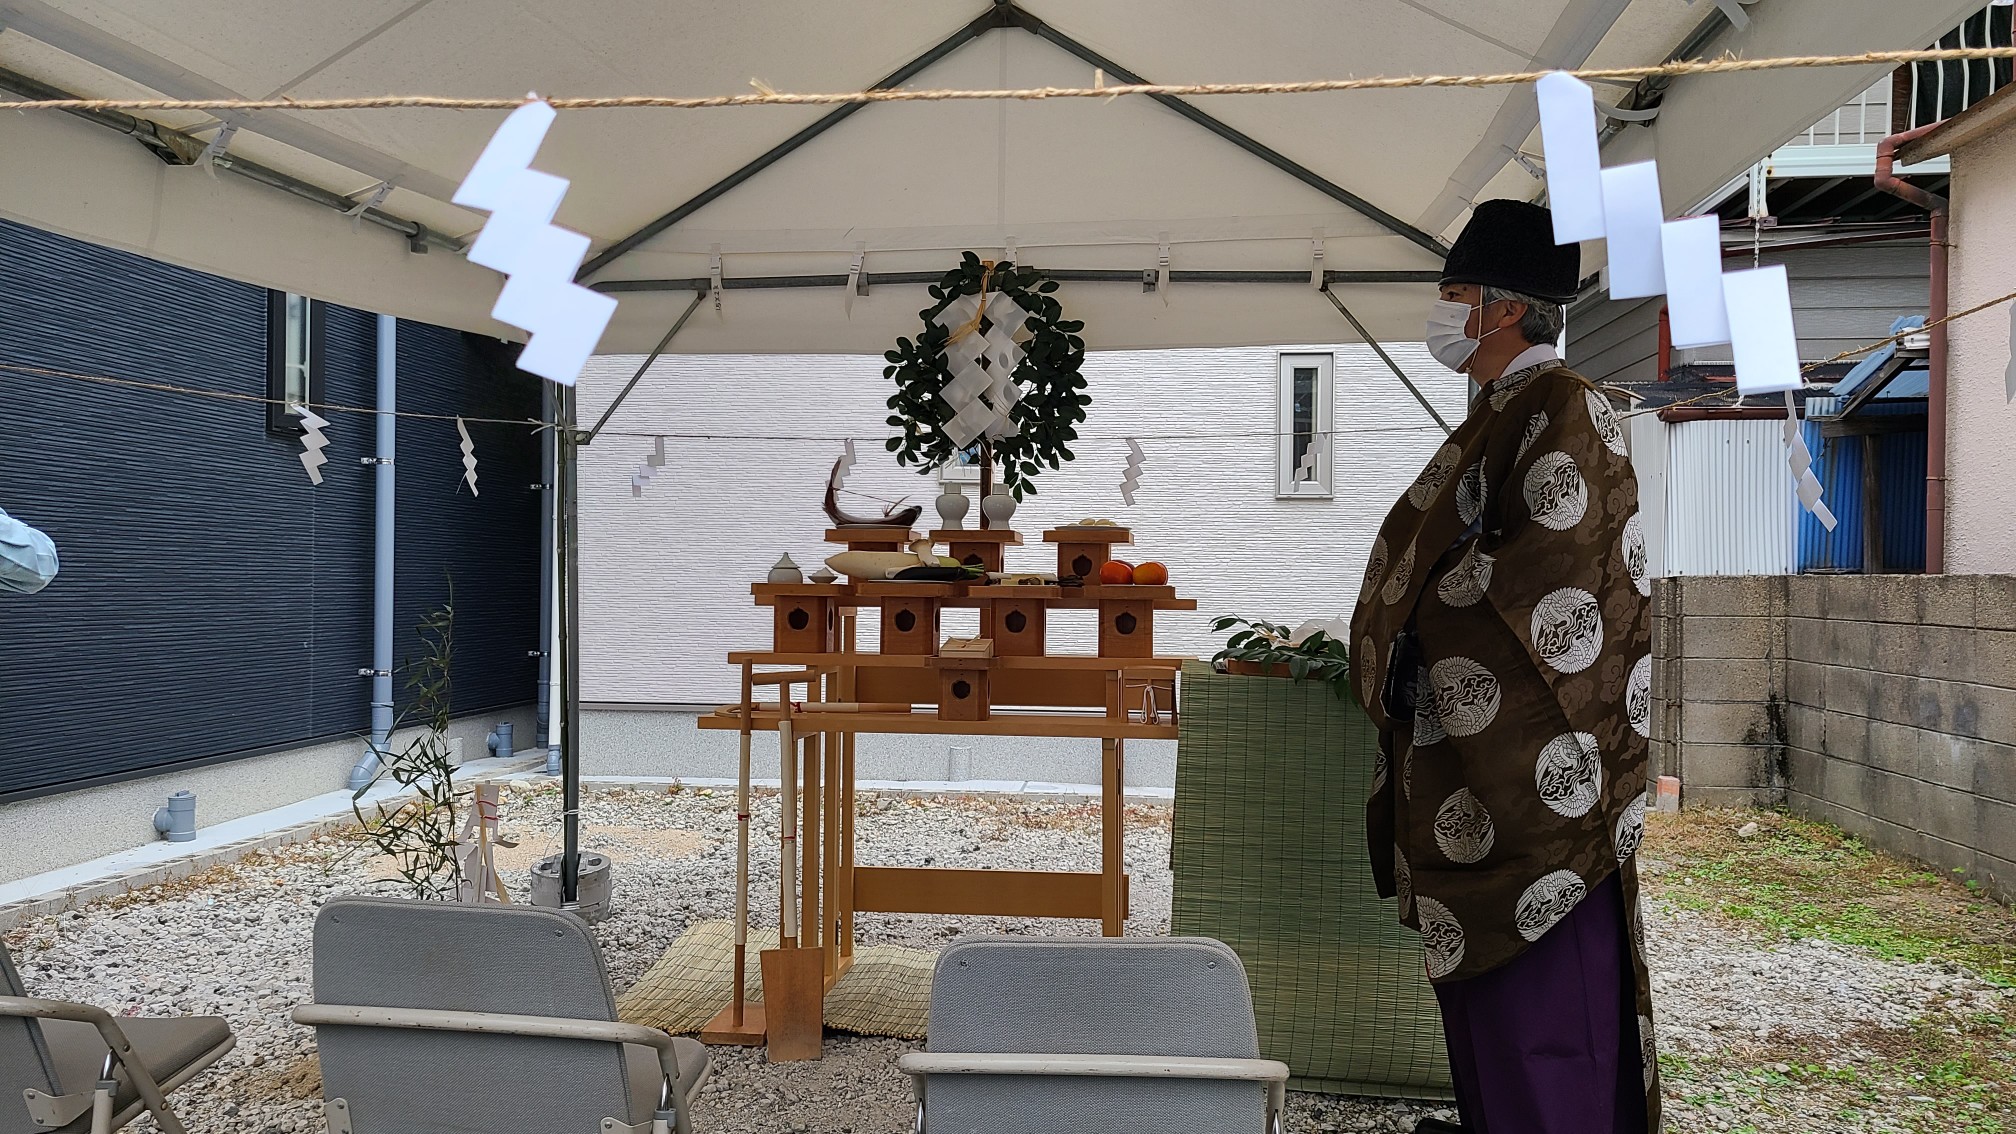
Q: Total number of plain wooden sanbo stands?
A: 8